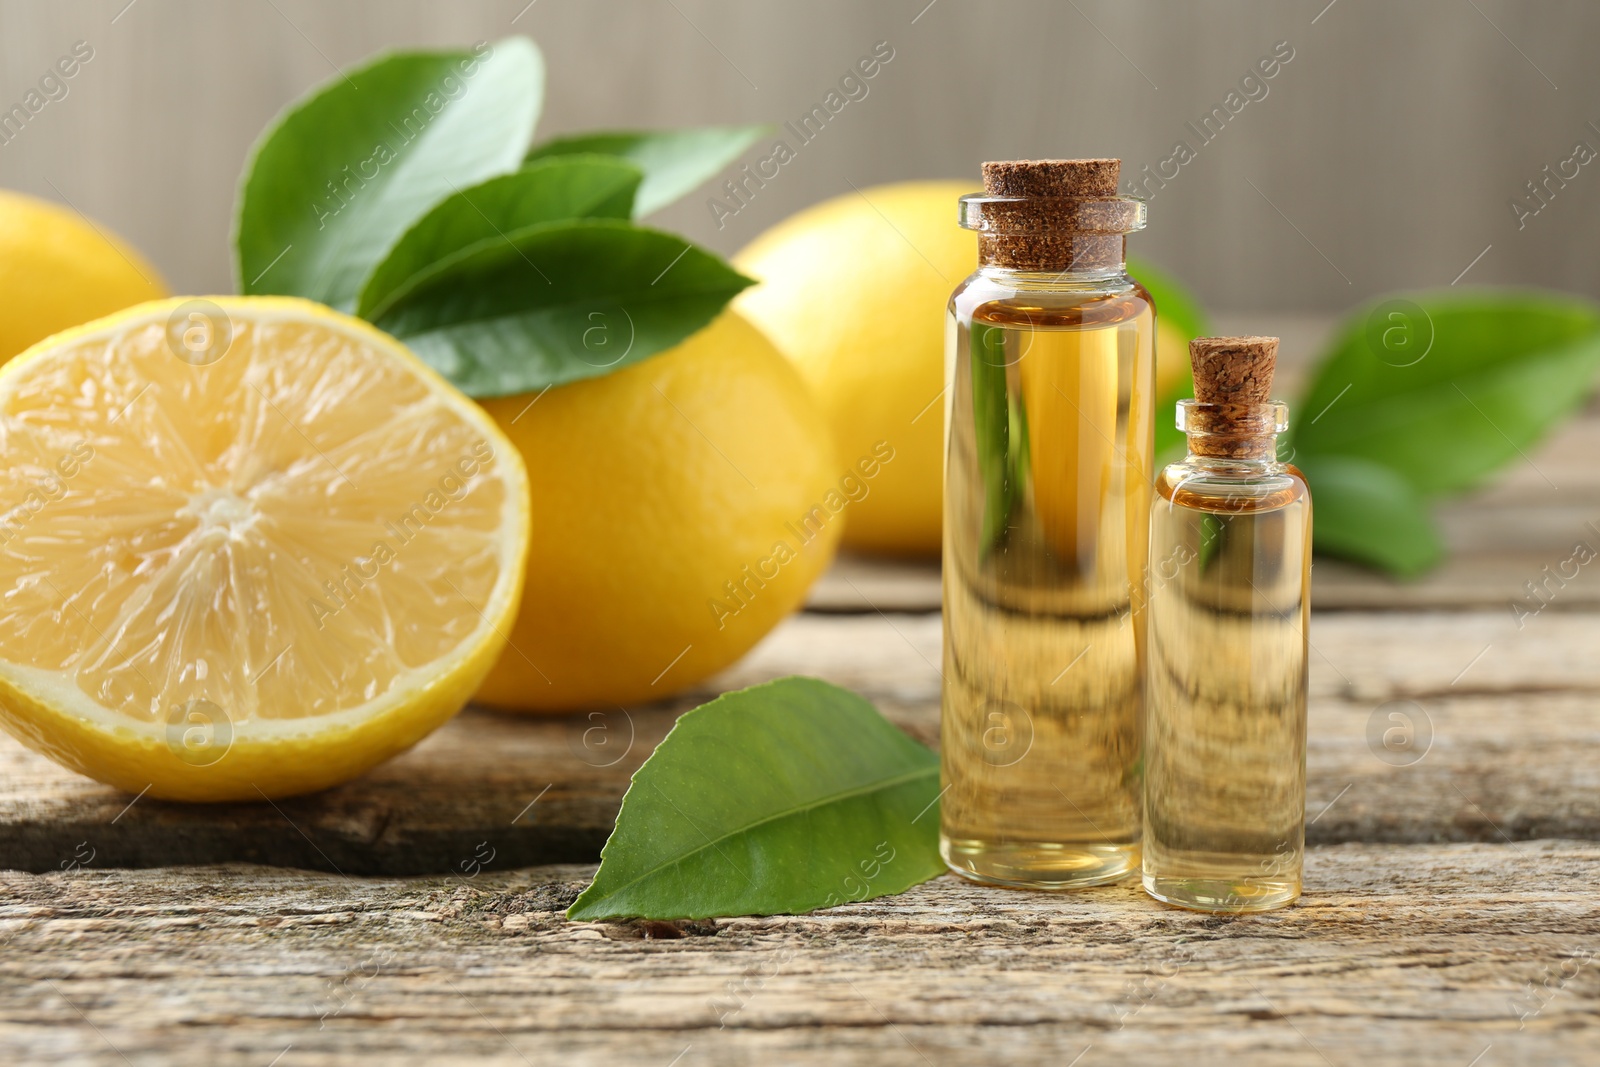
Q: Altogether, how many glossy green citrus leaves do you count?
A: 8